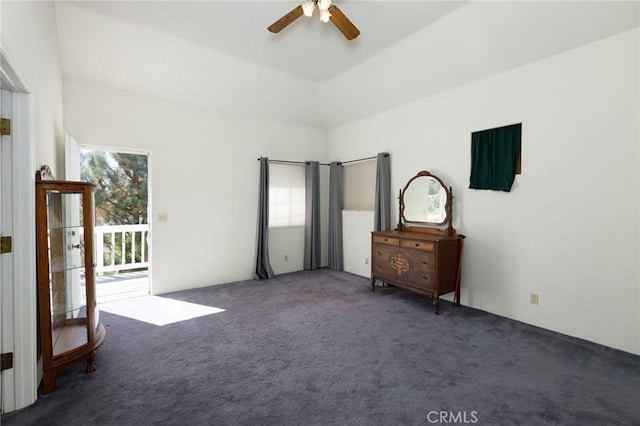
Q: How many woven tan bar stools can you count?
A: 0